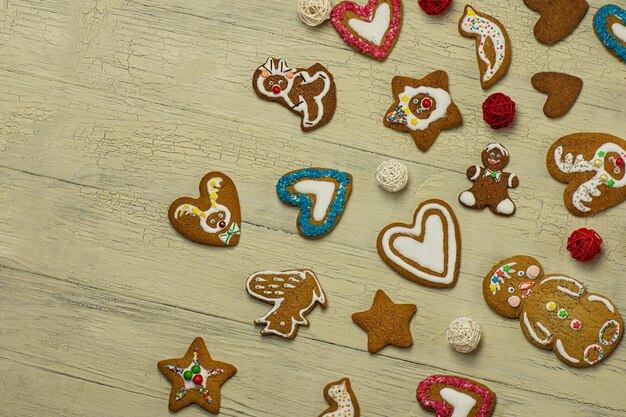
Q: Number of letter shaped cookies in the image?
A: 0